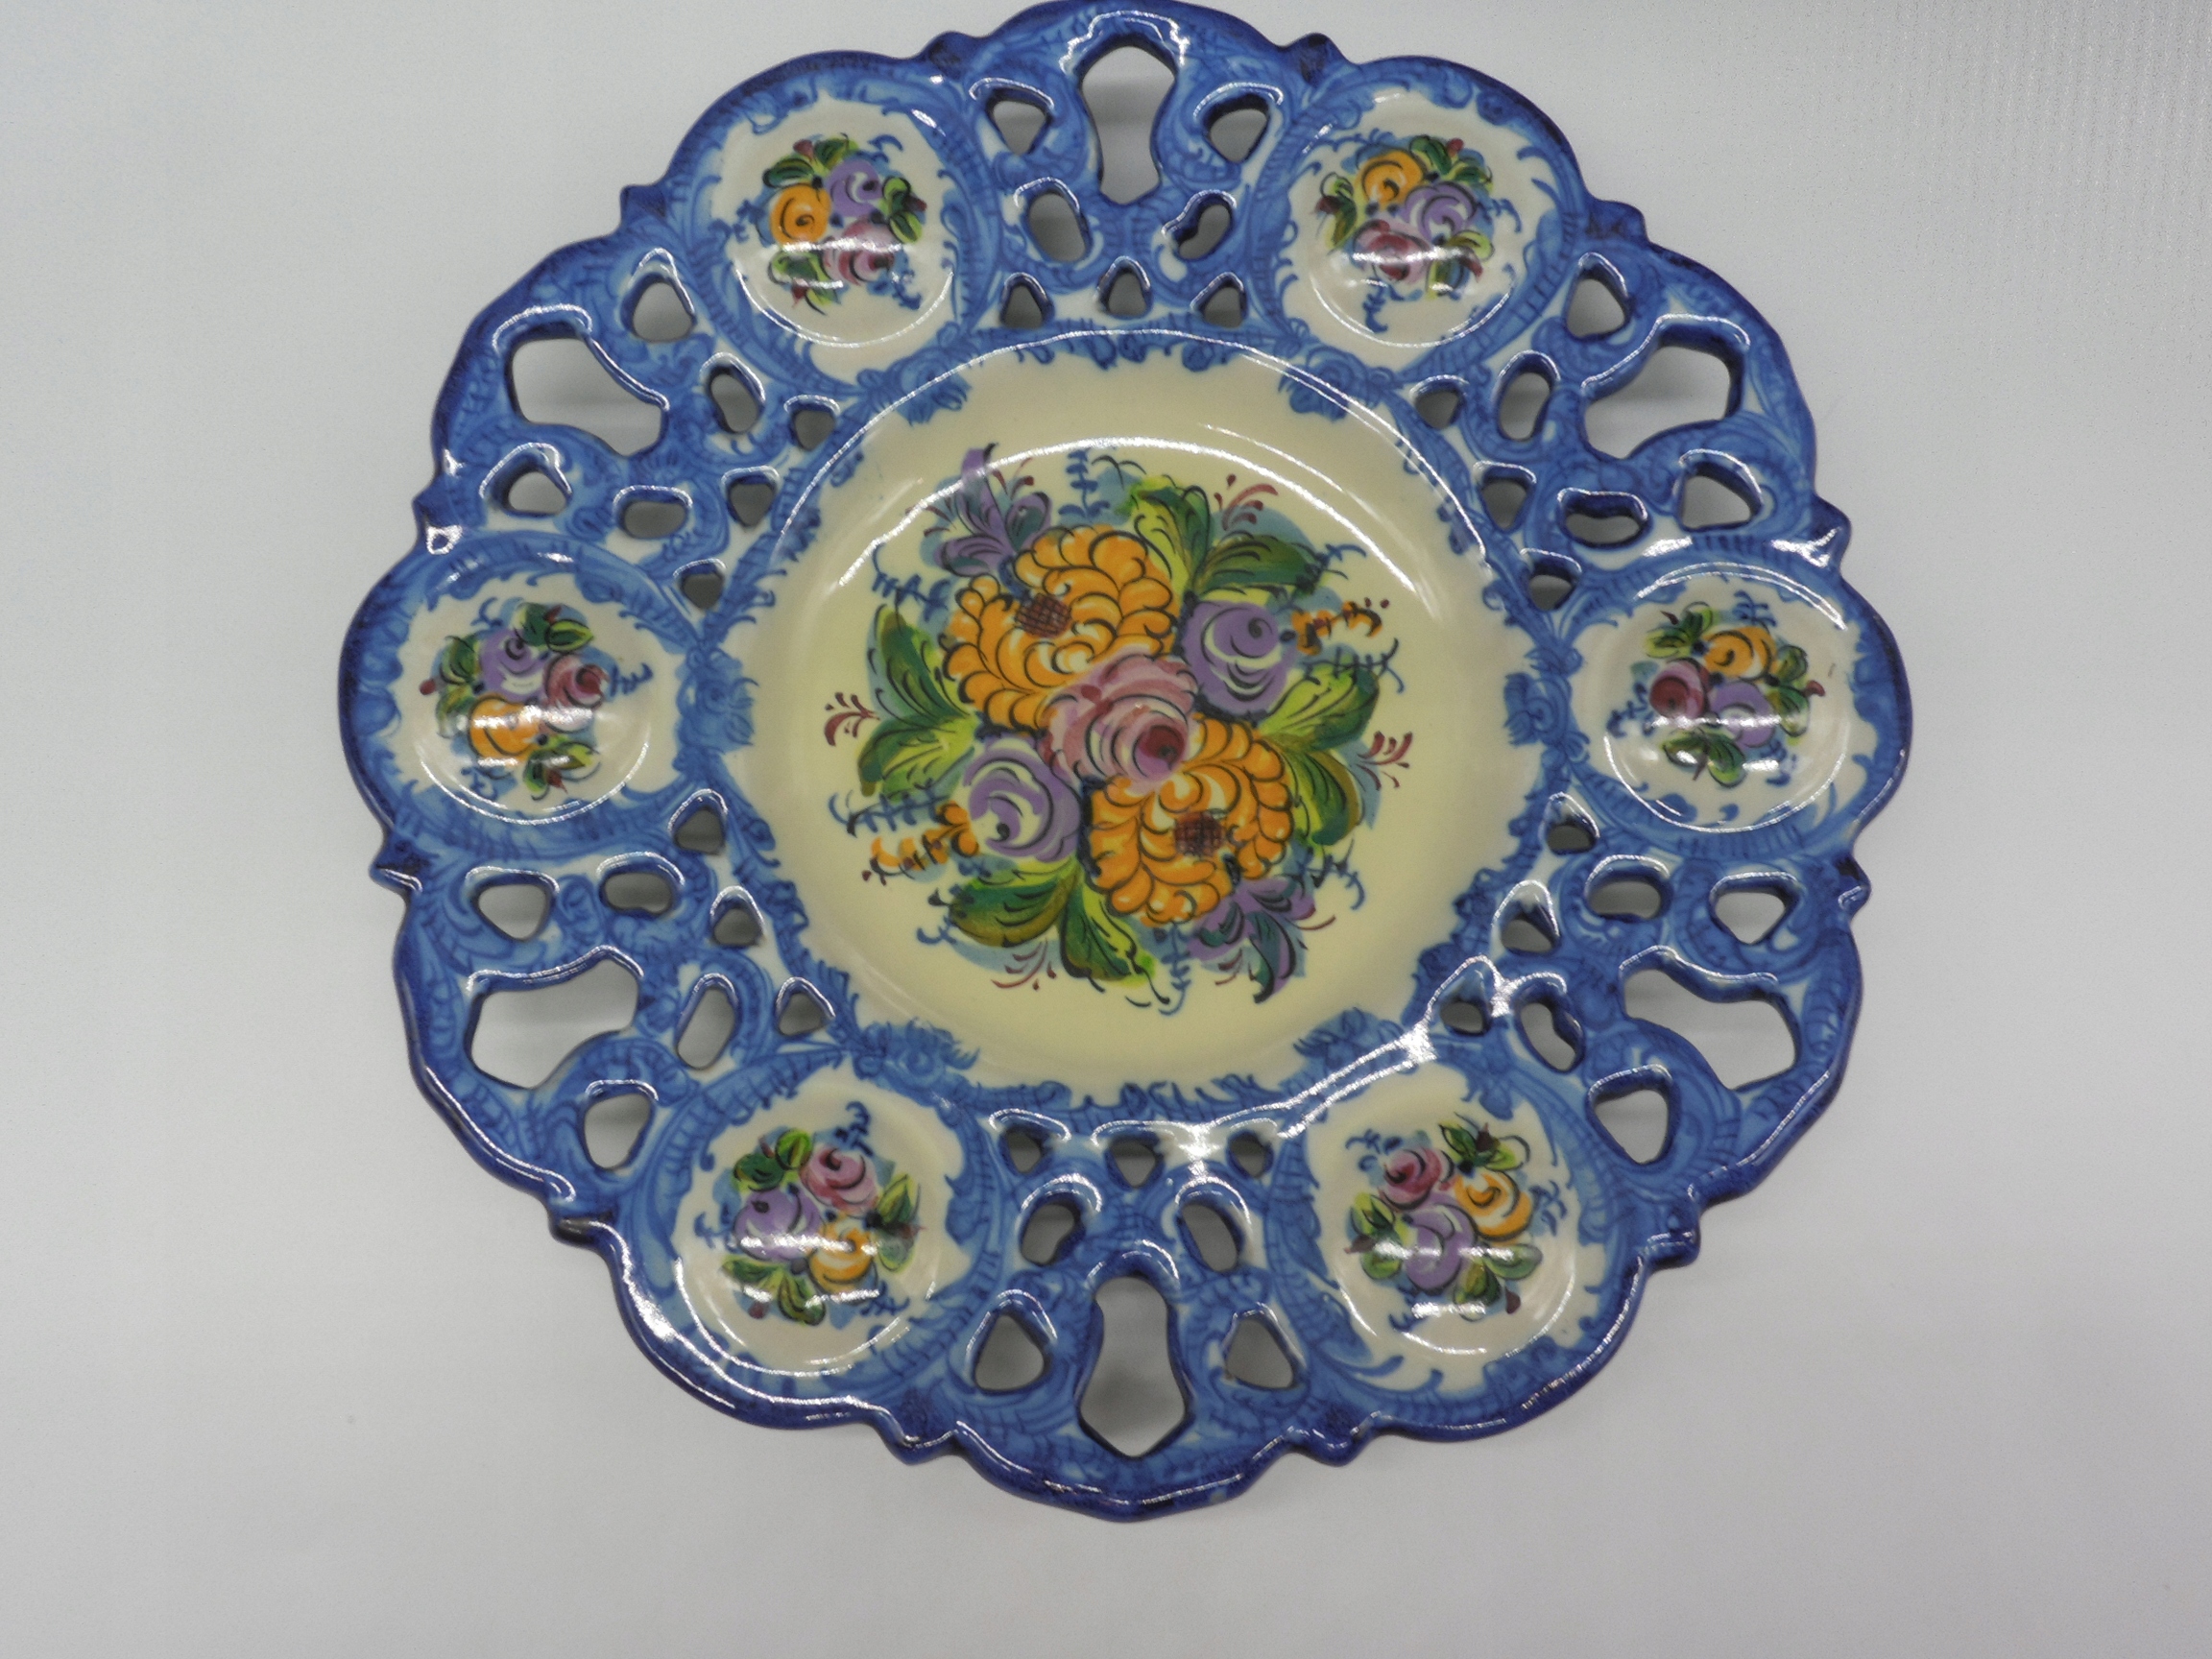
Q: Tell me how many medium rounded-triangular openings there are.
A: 12